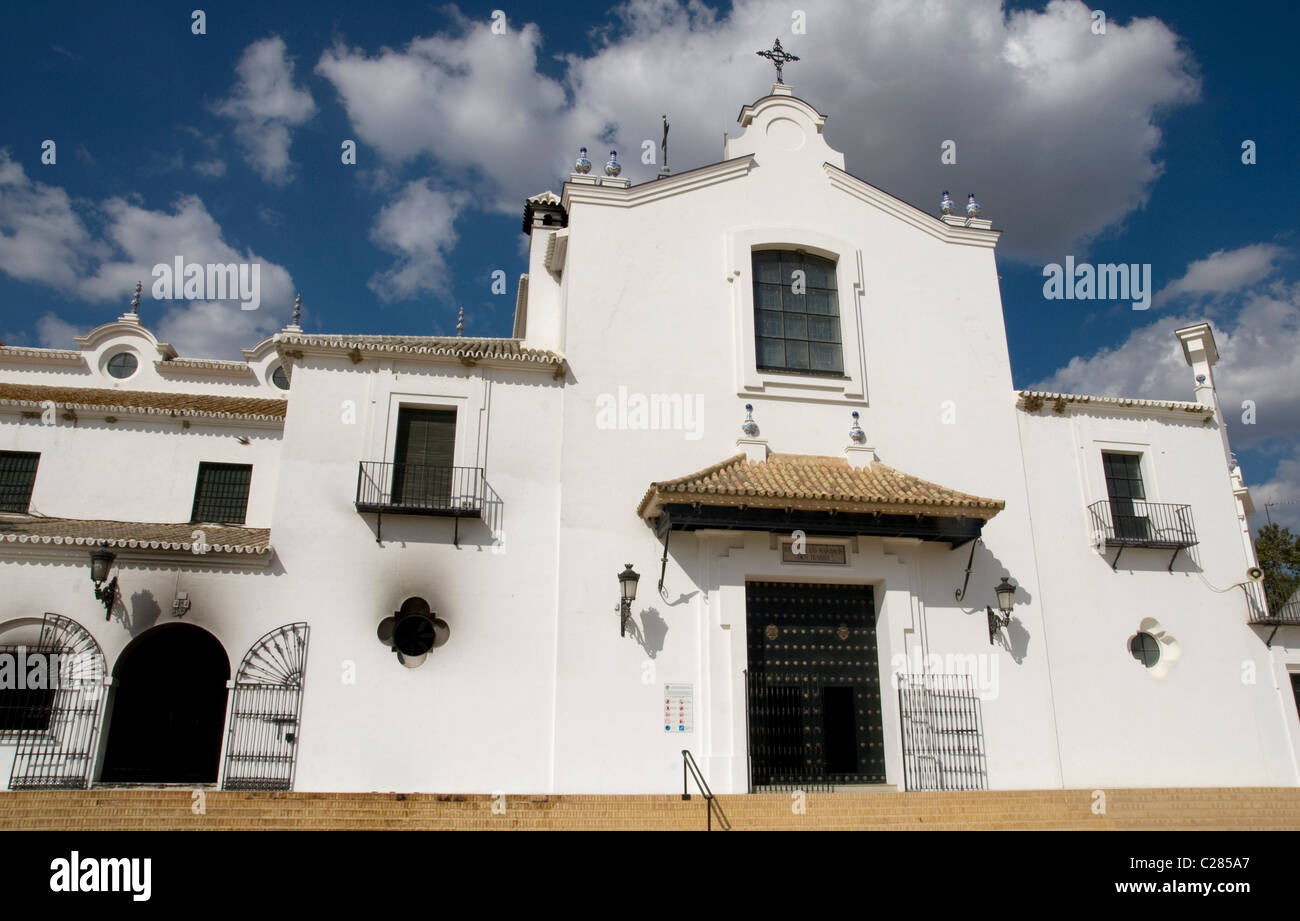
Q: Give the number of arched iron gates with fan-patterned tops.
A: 2